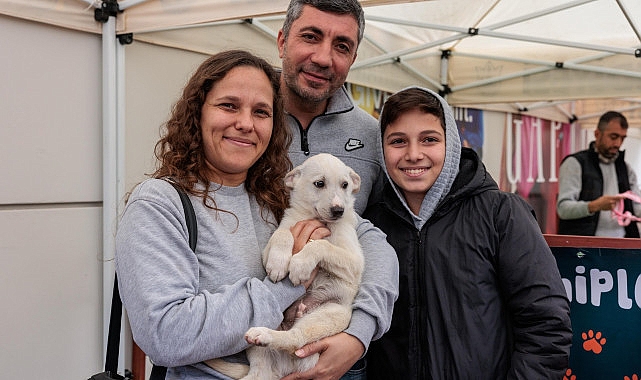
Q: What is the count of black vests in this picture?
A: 1